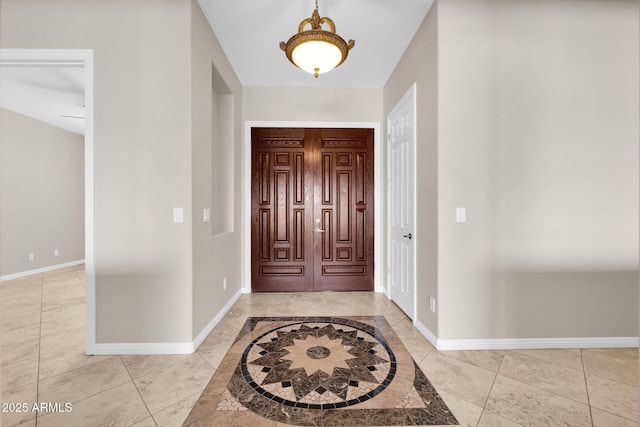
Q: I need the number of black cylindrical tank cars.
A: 0